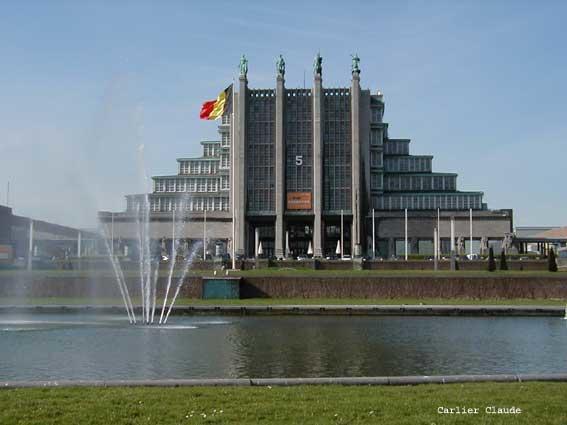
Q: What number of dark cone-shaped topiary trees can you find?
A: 3